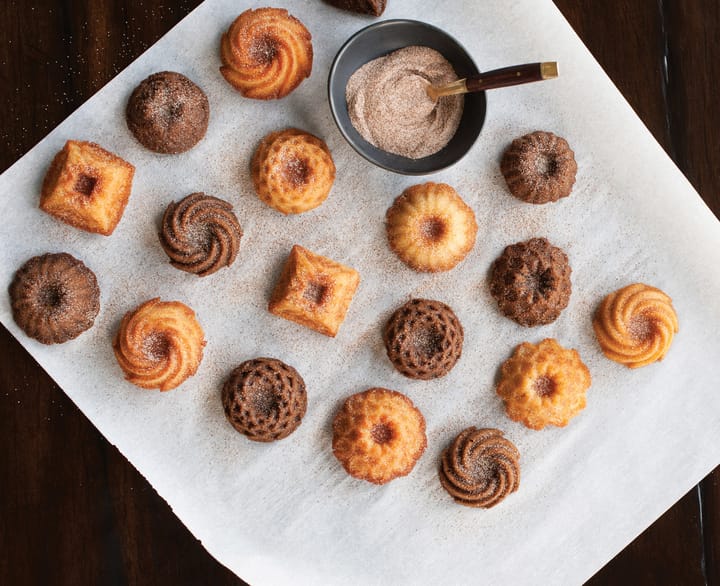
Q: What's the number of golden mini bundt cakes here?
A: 9